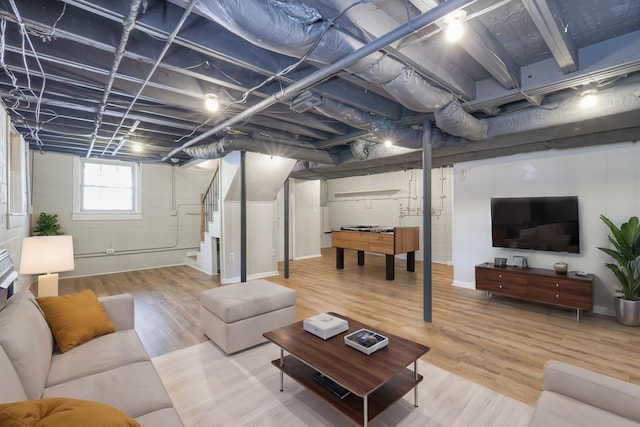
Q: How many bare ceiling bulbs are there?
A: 5